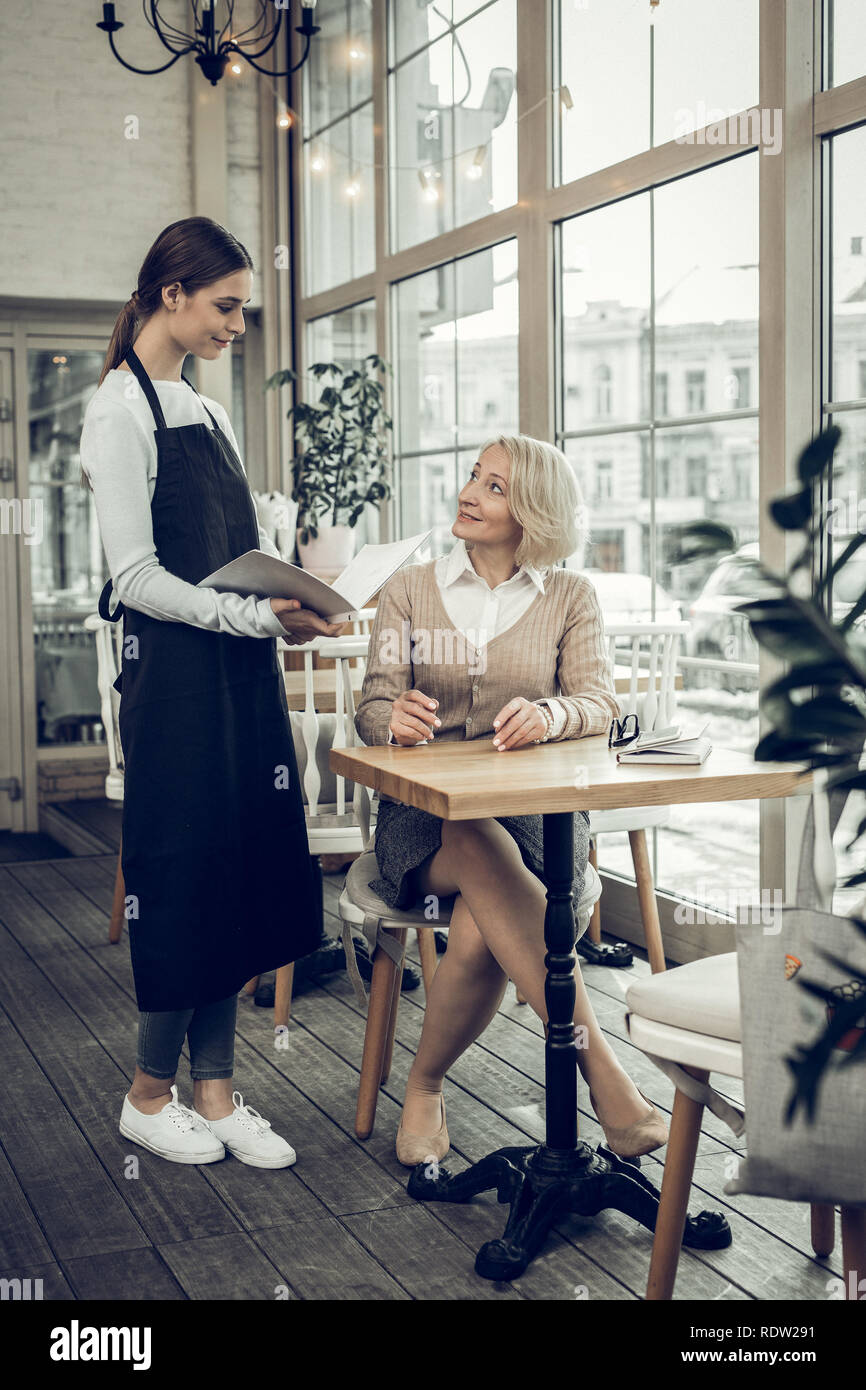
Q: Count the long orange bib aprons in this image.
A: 0